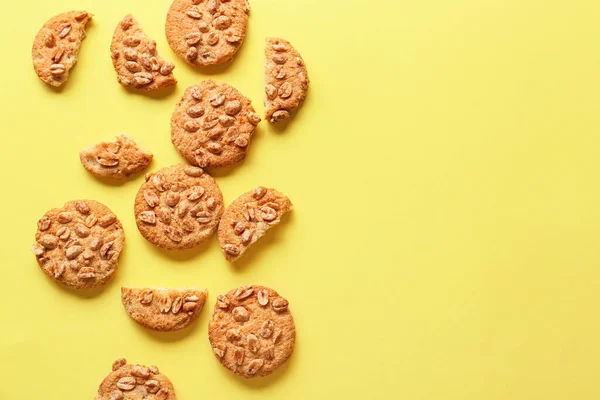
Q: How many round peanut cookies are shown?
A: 6